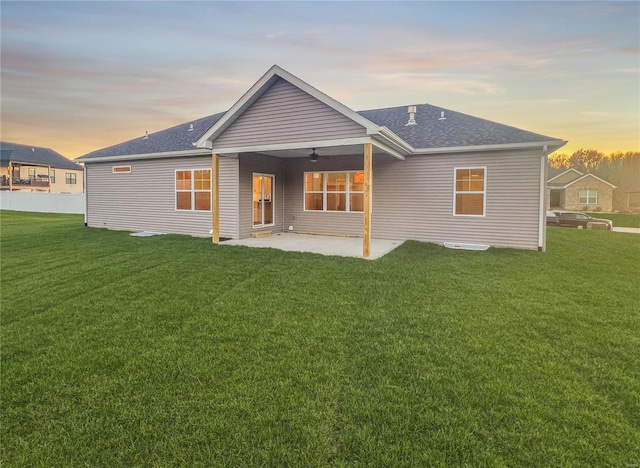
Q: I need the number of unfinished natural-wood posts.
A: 2